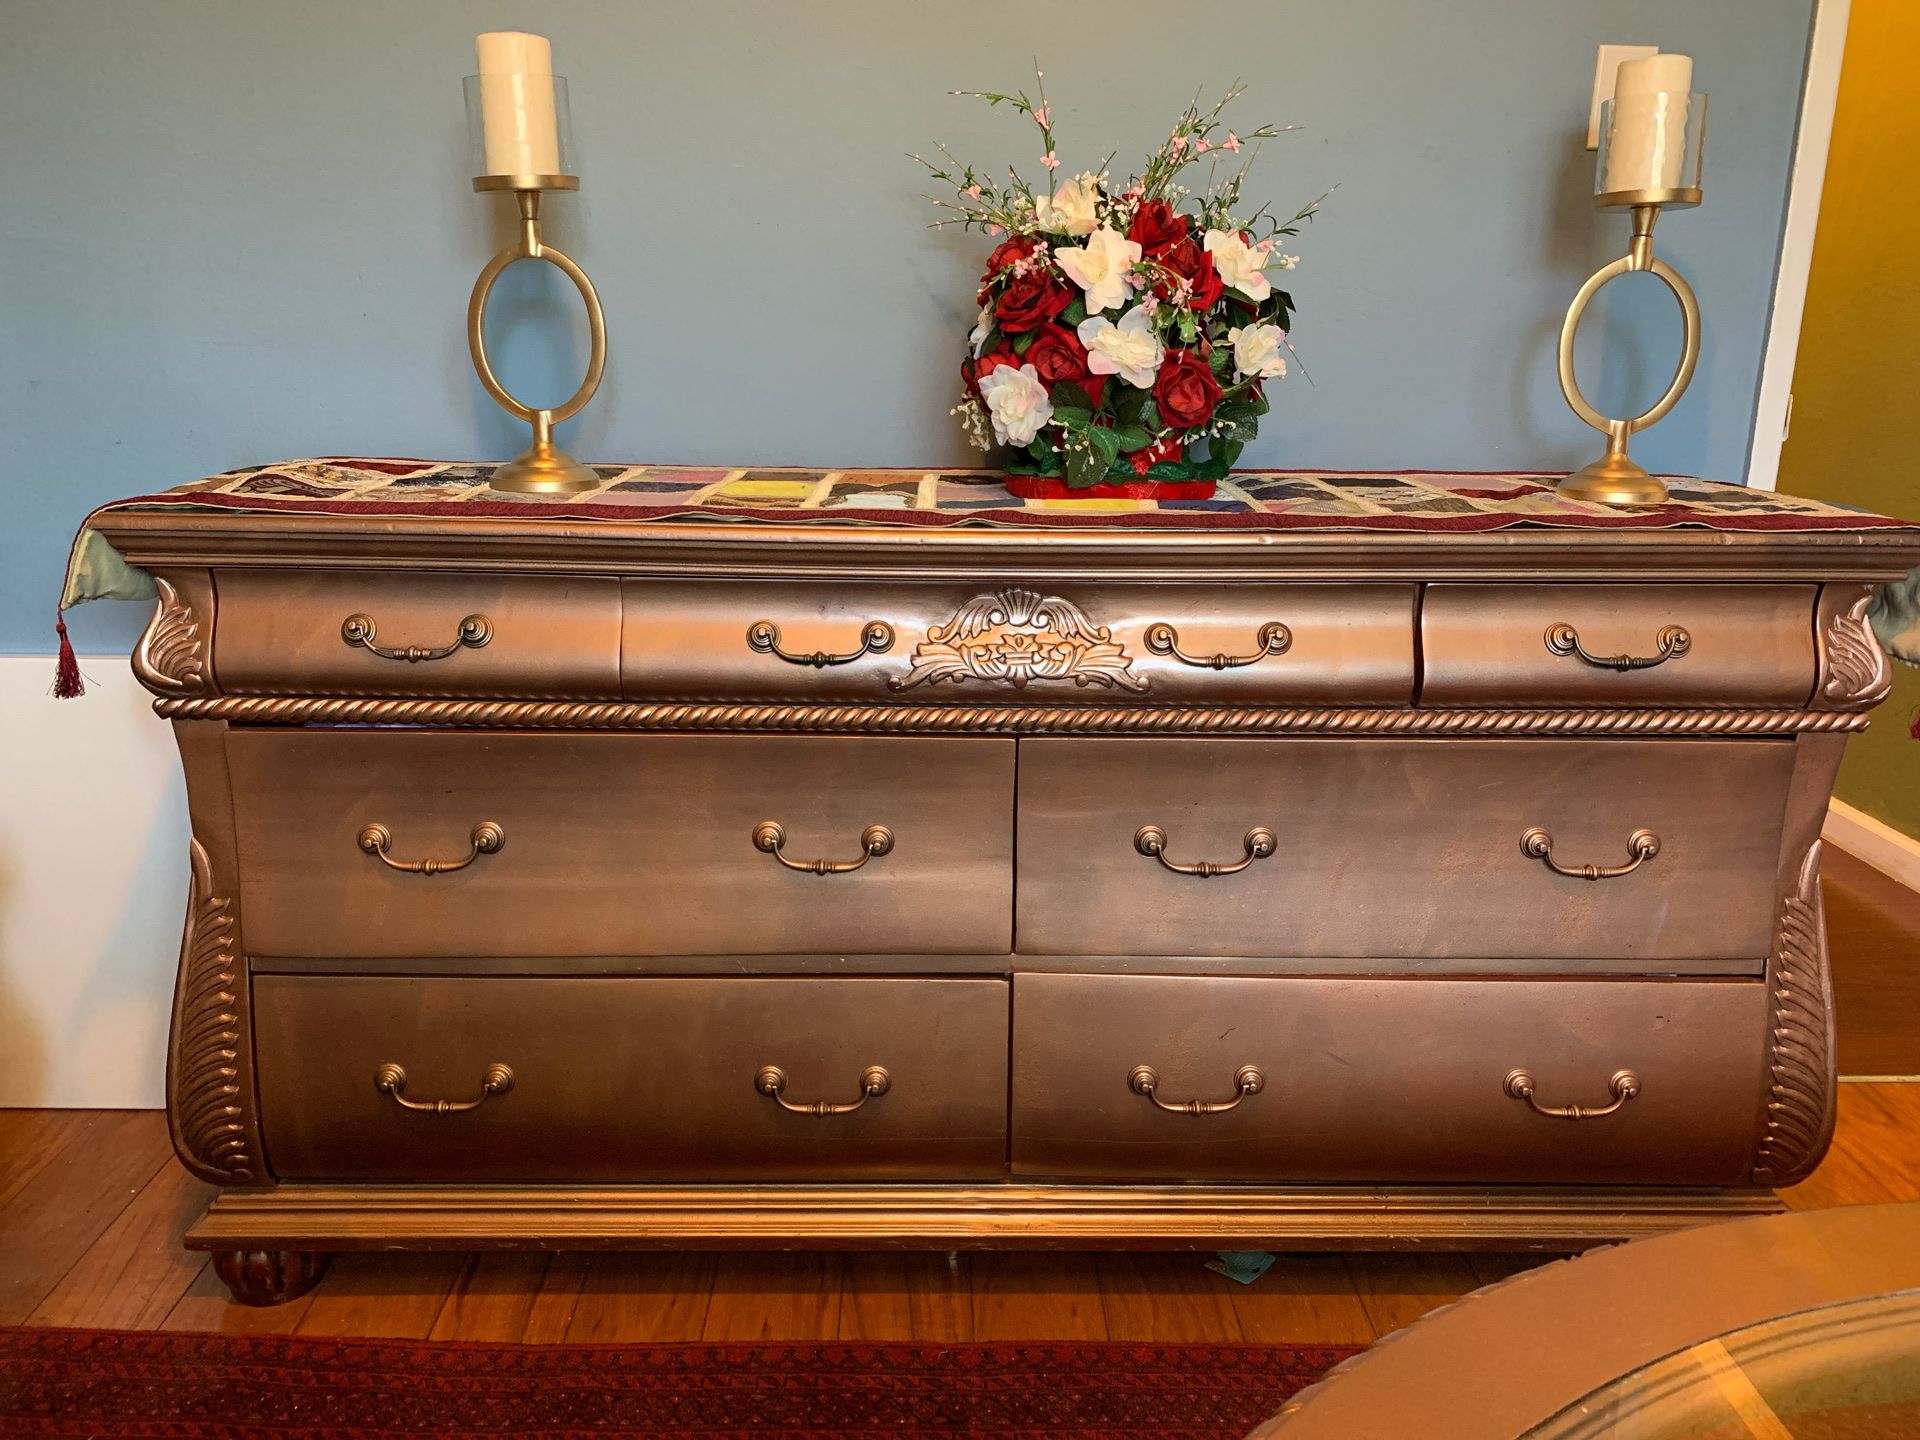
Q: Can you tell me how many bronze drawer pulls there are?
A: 12